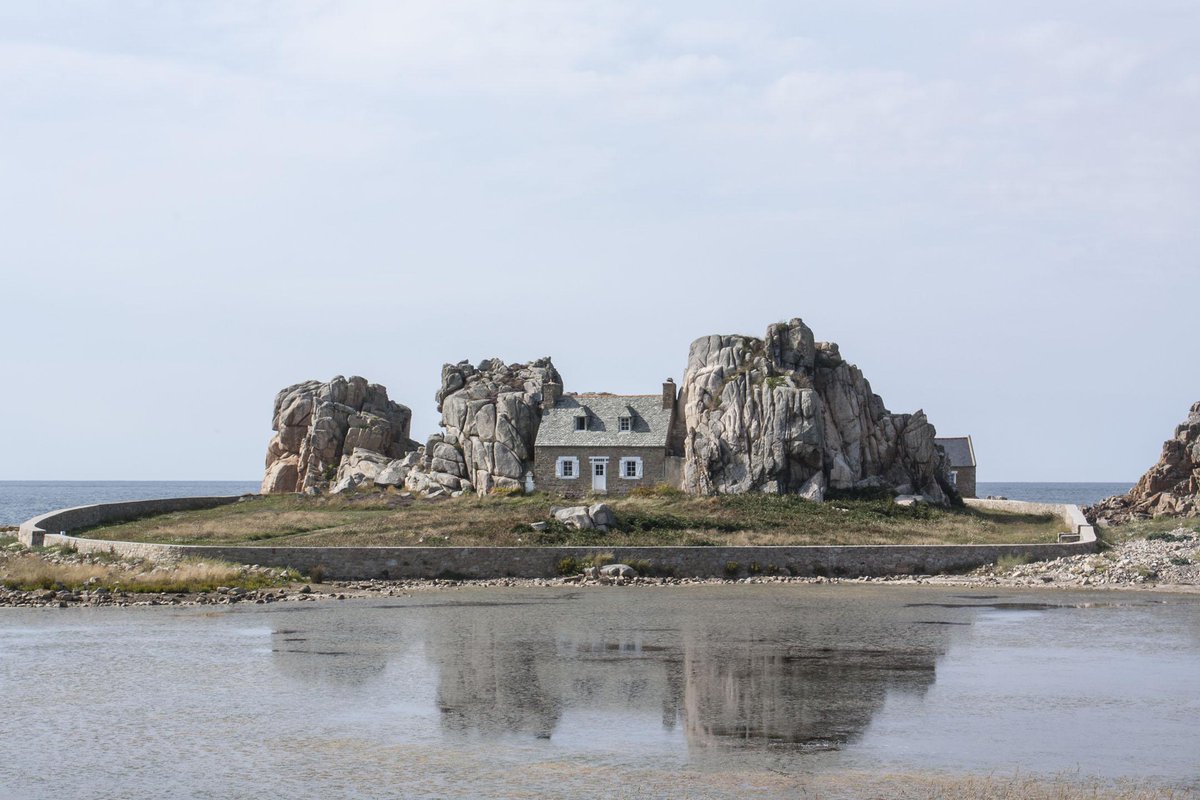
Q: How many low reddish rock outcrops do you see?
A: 1